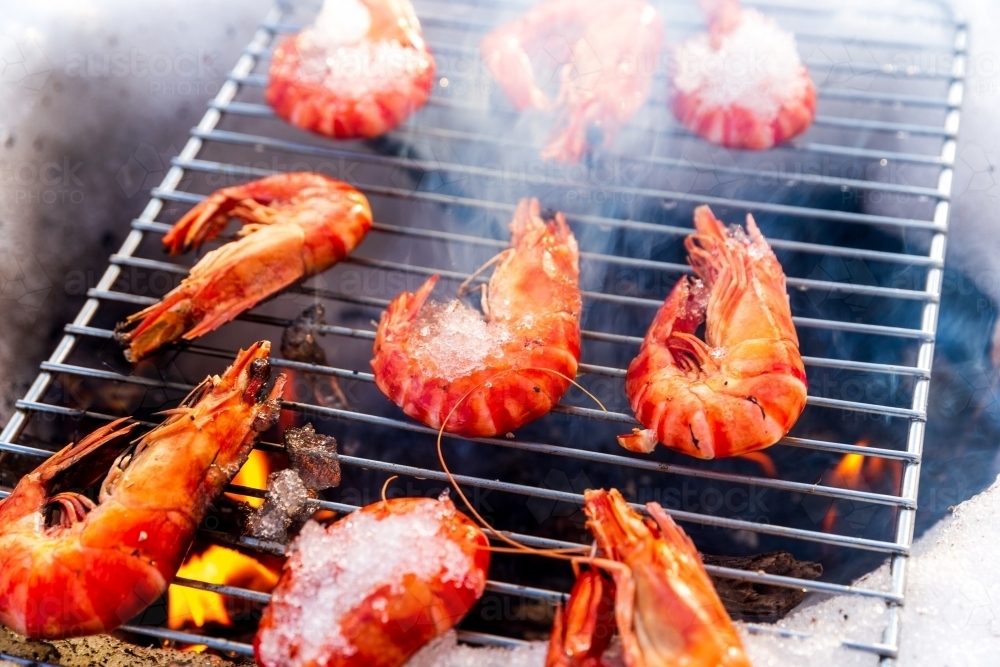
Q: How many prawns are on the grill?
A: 9